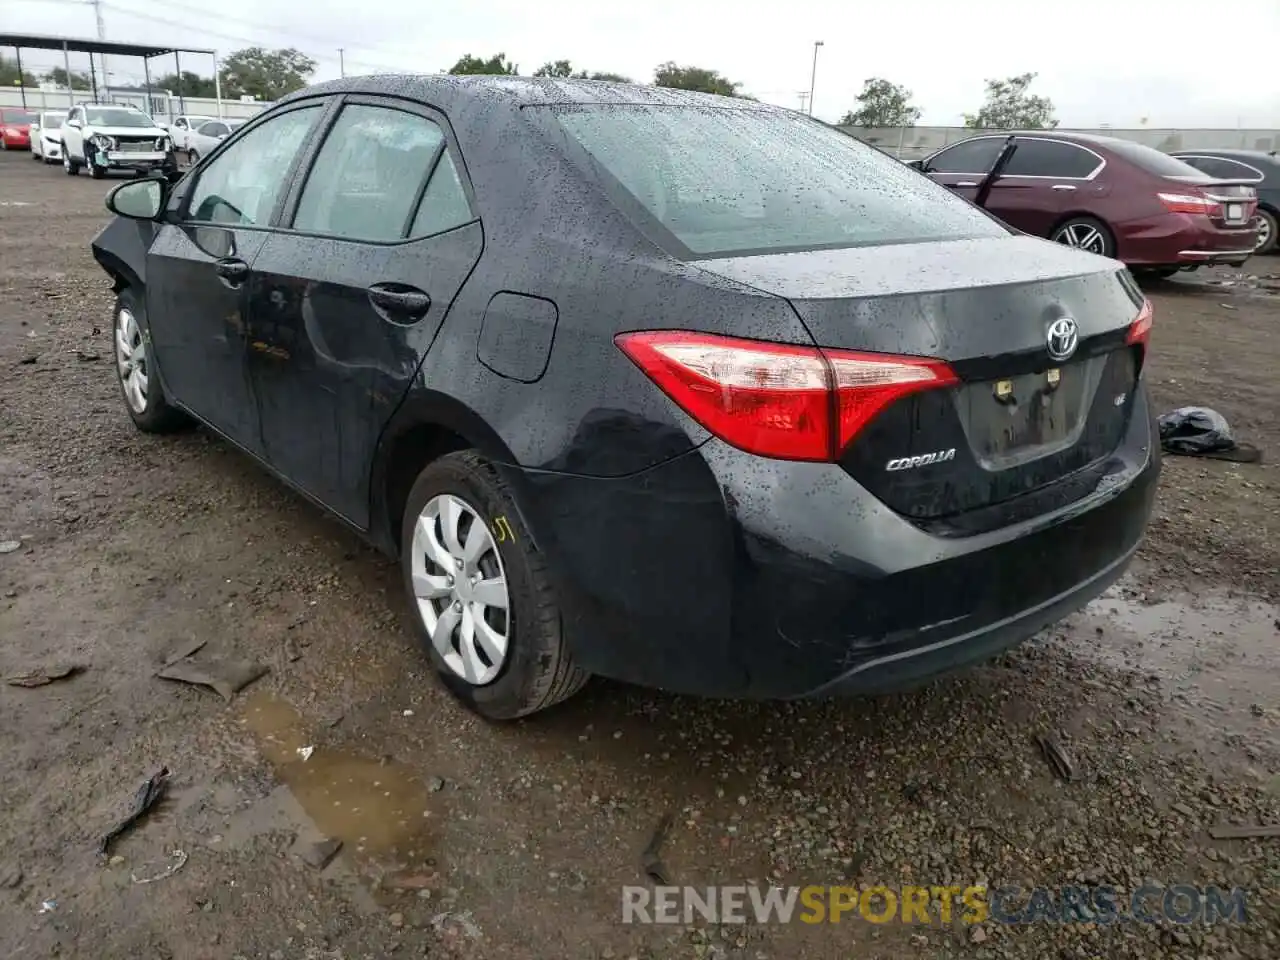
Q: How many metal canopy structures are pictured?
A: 1